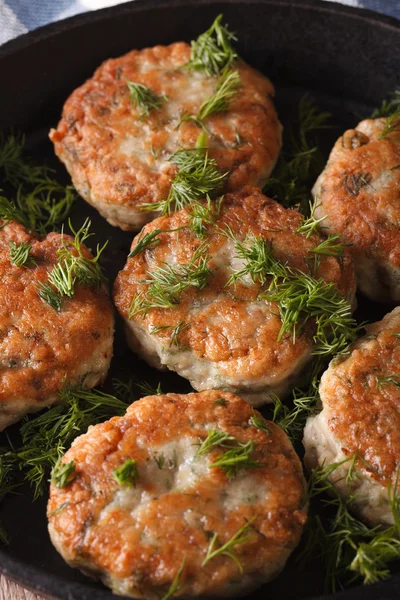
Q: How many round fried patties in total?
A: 6